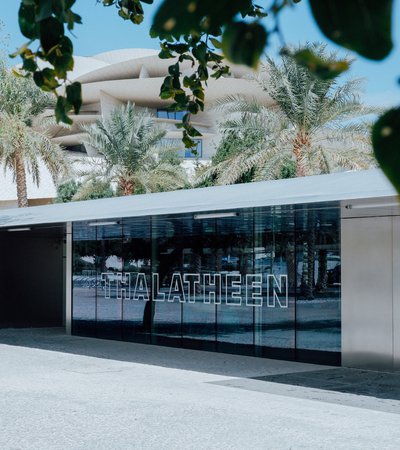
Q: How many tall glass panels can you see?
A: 8